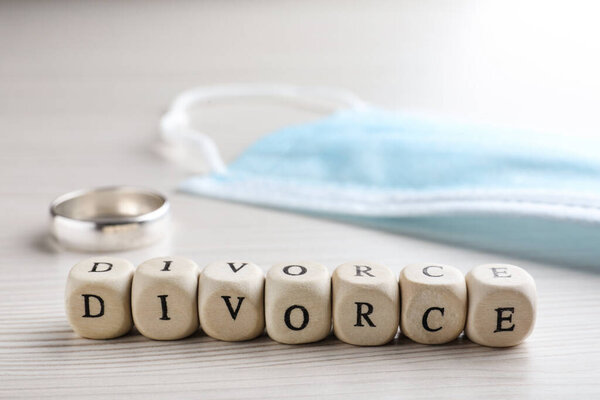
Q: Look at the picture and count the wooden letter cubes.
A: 7